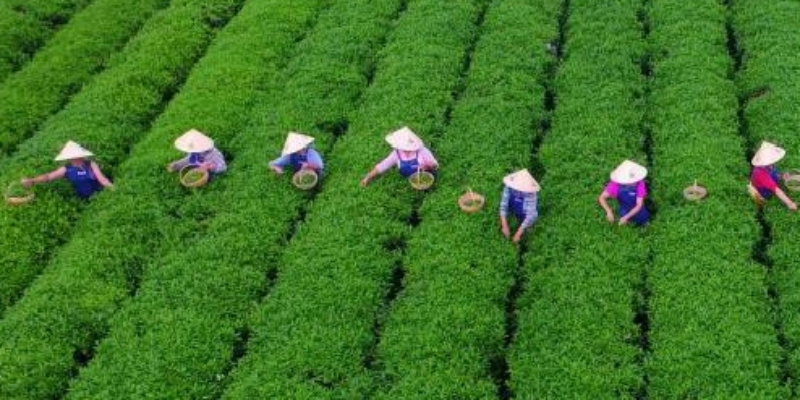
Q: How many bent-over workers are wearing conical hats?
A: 7